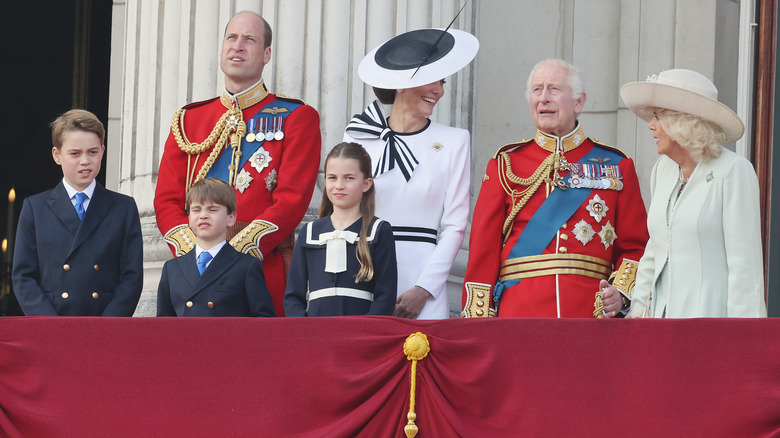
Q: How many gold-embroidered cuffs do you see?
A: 4